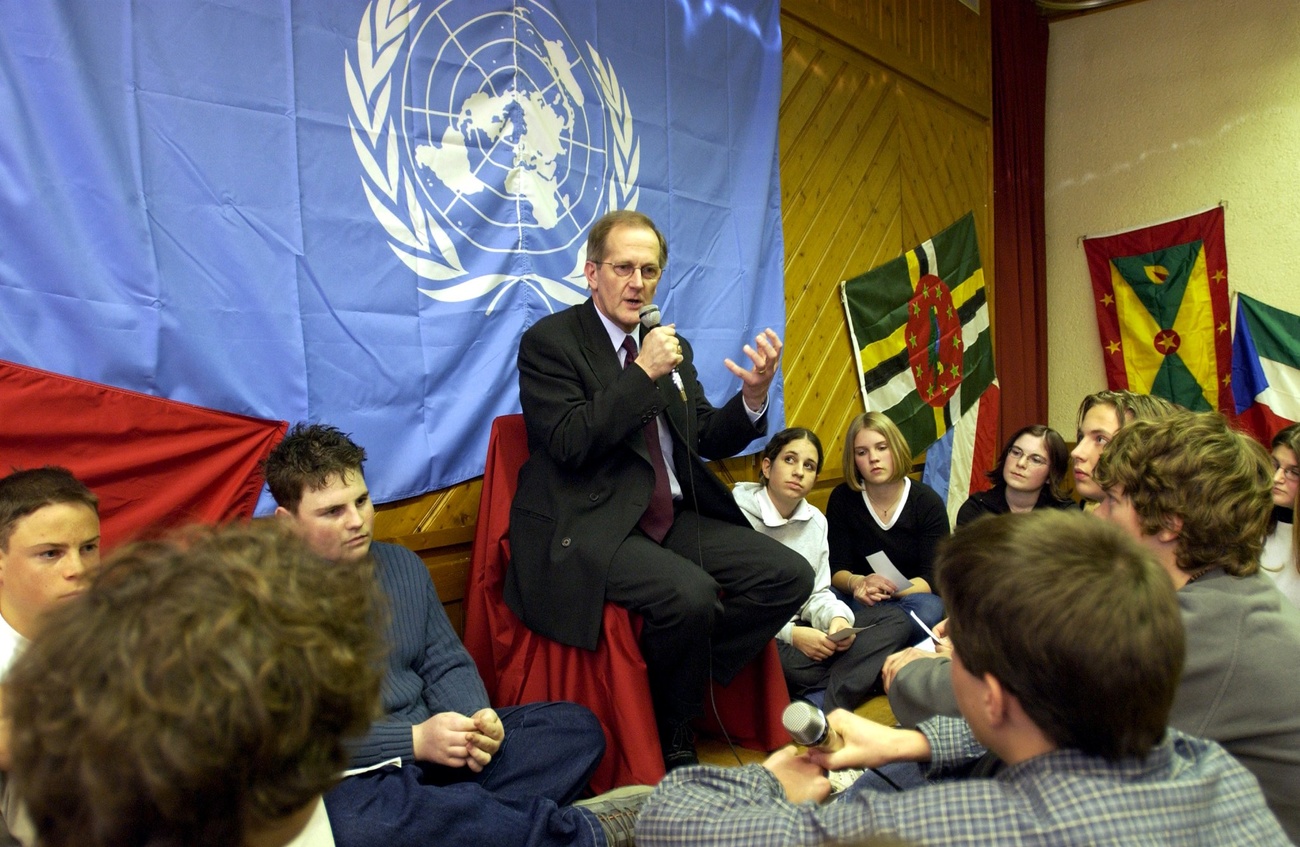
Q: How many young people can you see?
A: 10